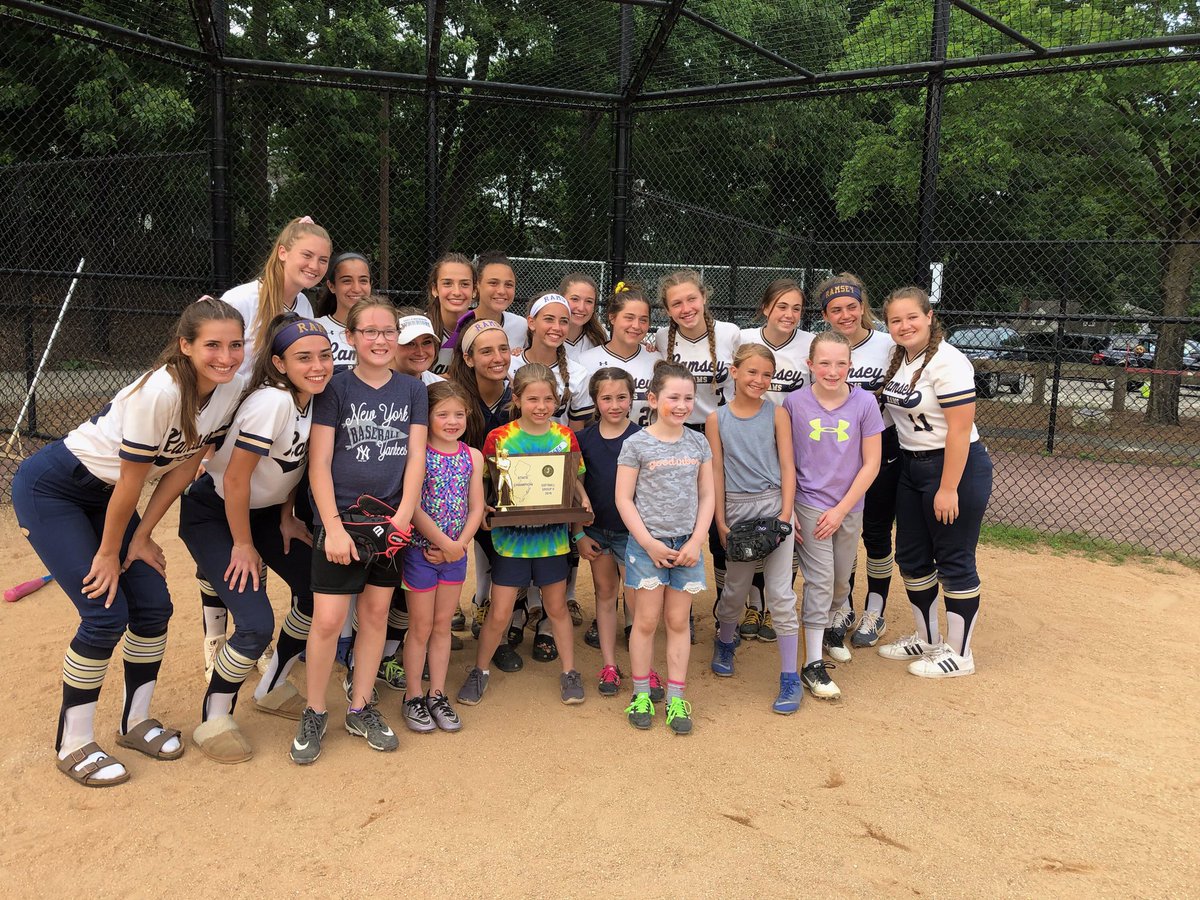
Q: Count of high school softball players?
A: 15